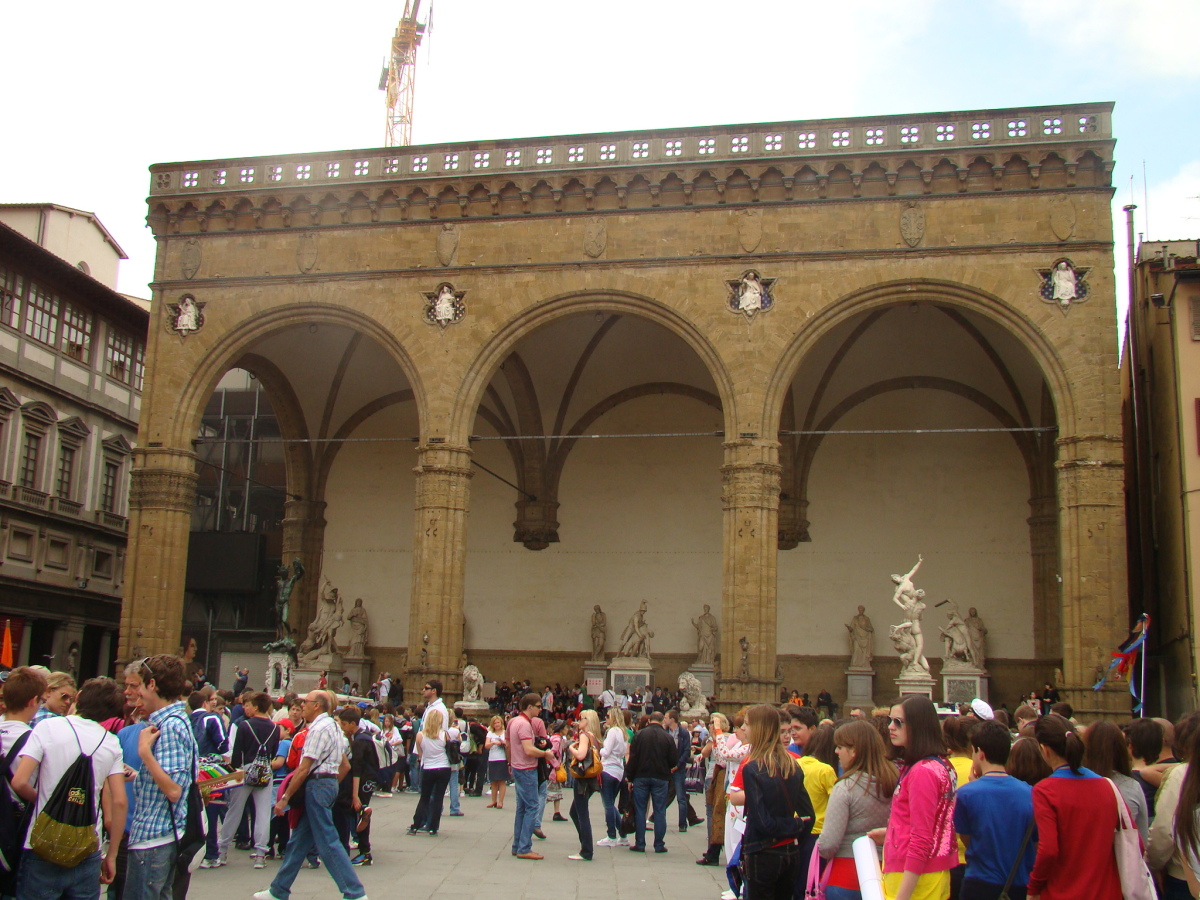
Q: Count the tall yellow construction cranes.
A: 1